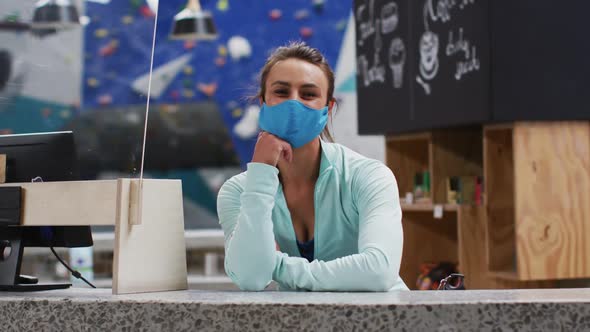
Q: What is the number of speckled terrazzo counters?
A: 1